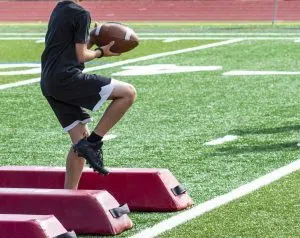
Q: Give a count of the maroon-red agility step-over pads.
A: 3